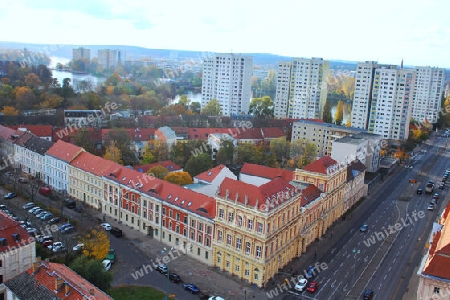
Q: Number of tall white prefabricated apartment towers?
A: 4